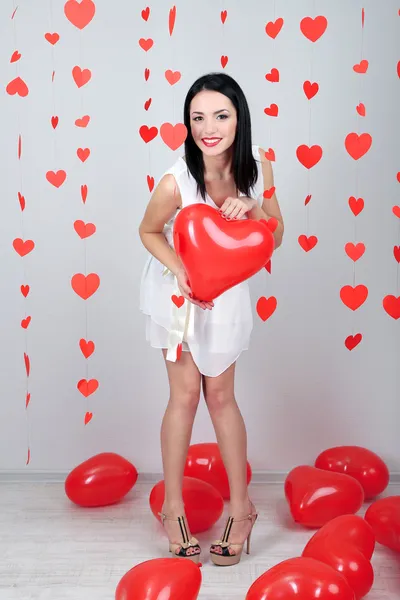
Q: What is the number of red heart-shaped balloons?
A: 10